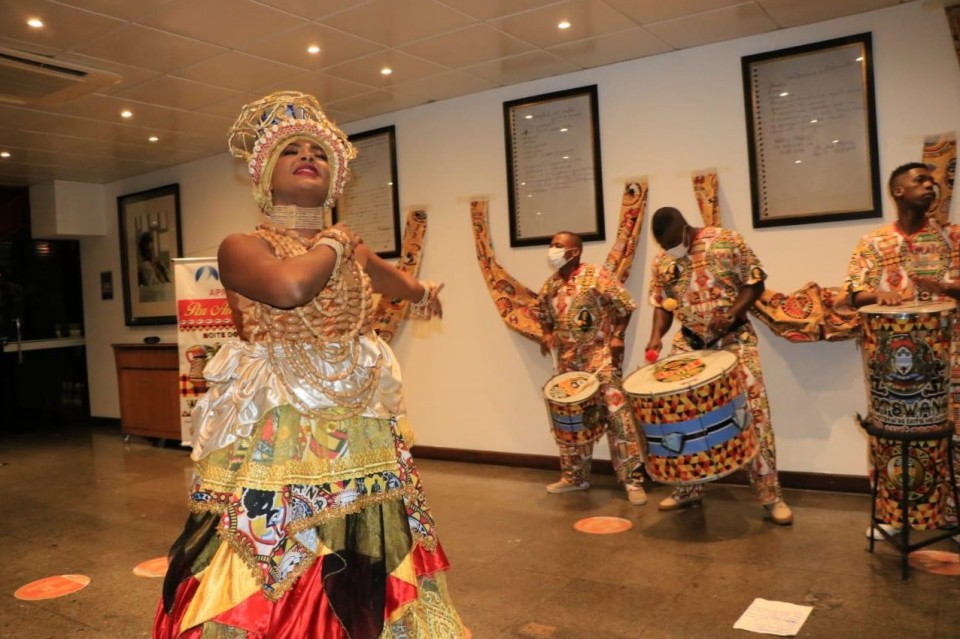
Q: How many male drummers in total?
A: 3